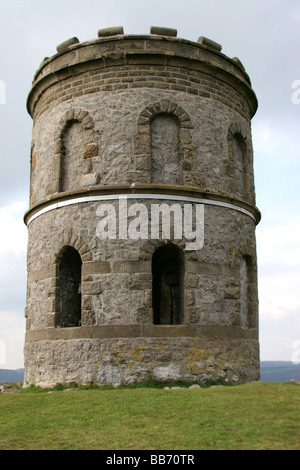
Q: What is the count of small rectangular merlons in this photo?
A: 6